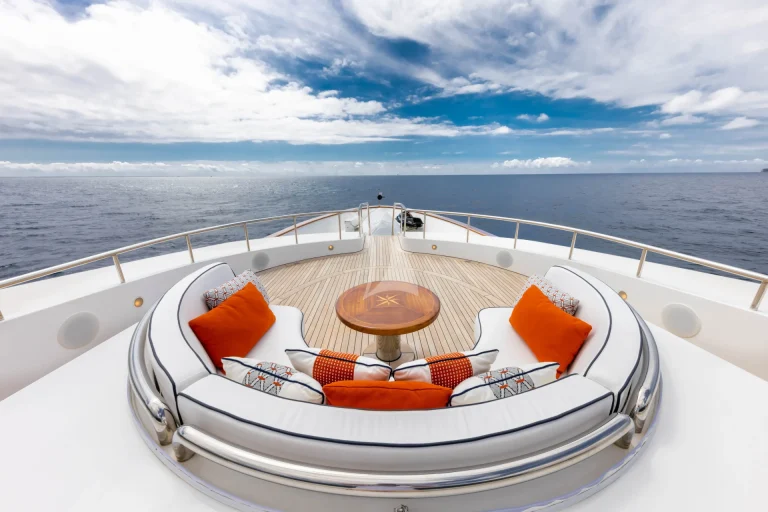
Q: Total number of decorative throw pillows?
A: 9